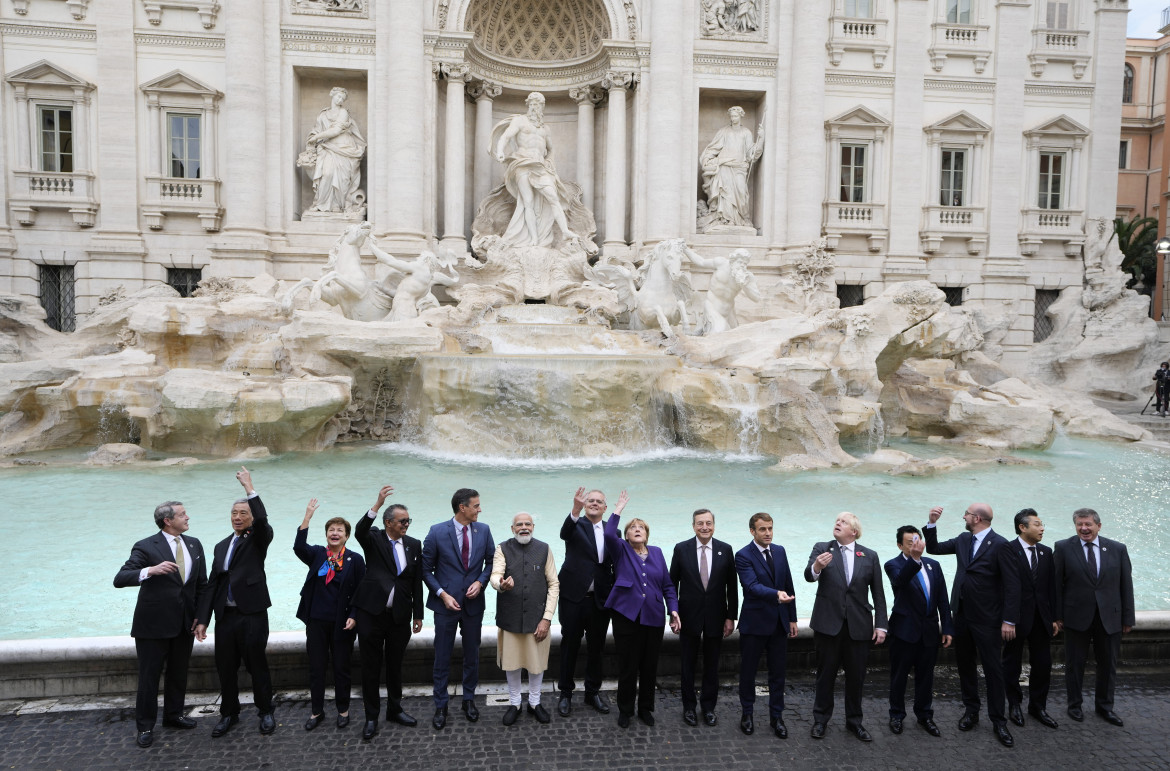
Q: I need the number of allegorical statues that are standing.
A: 3